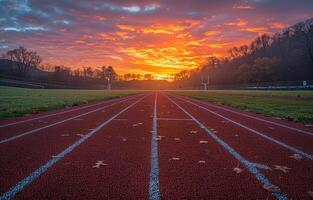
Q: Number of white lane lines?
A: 7